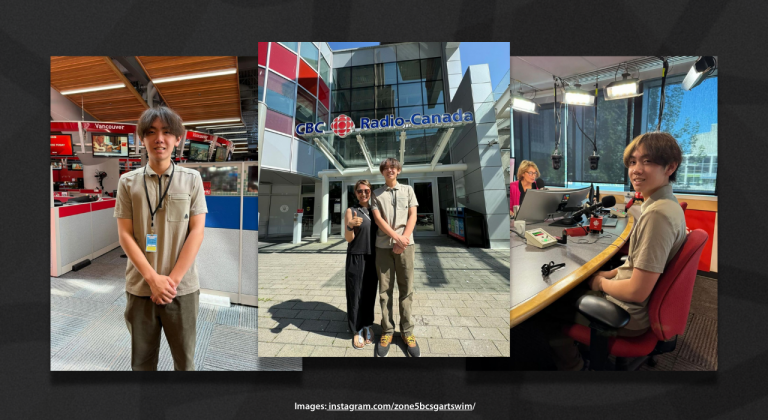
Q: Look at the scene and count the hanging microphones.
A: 2